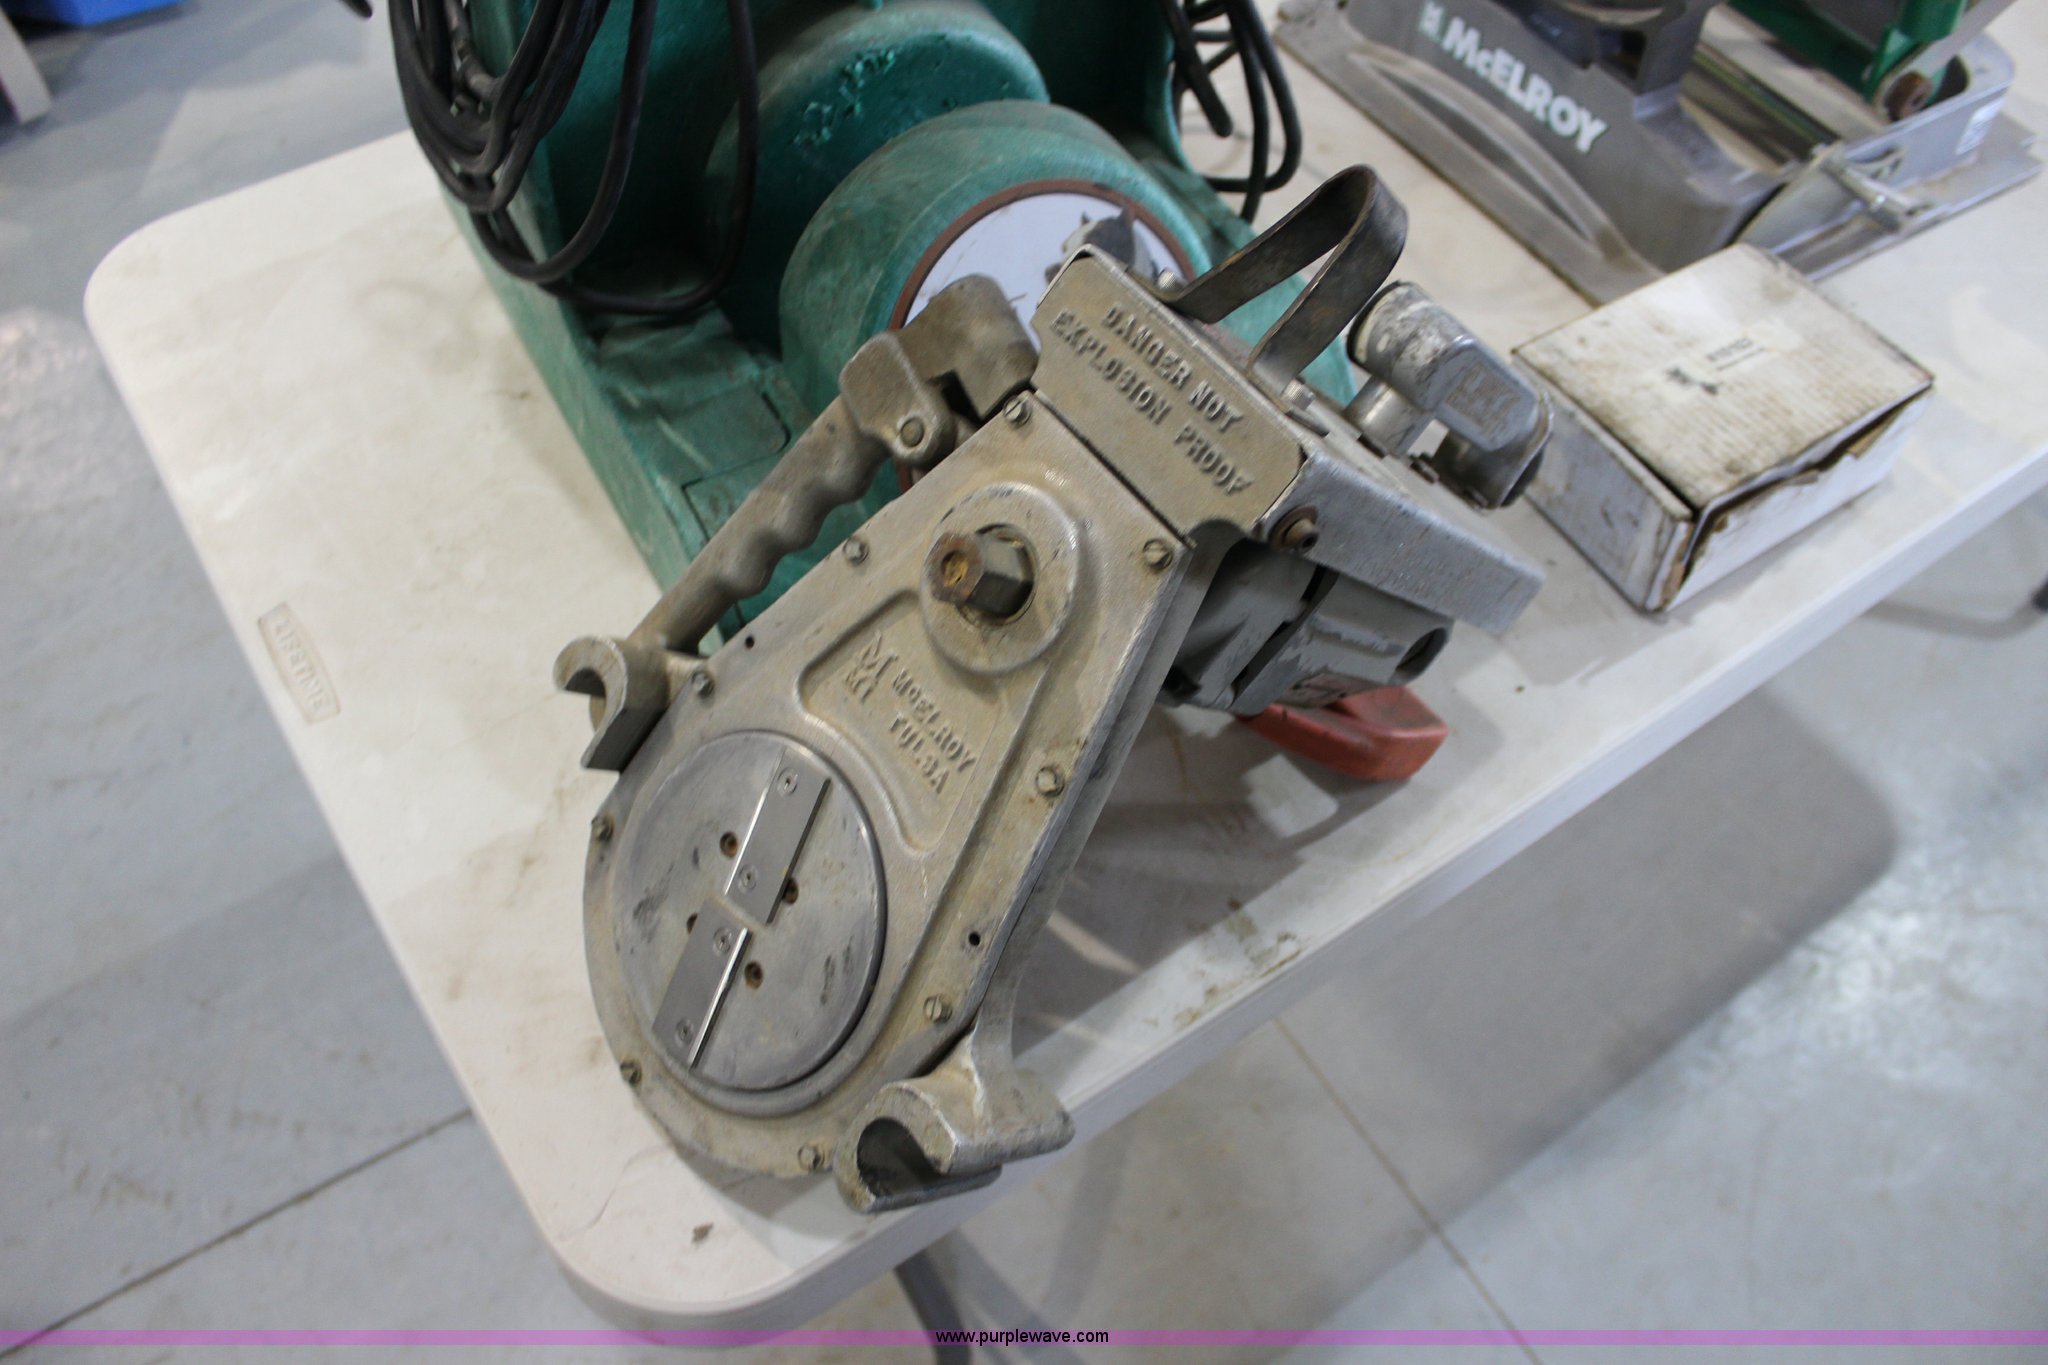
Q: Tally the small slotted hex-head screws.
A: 9